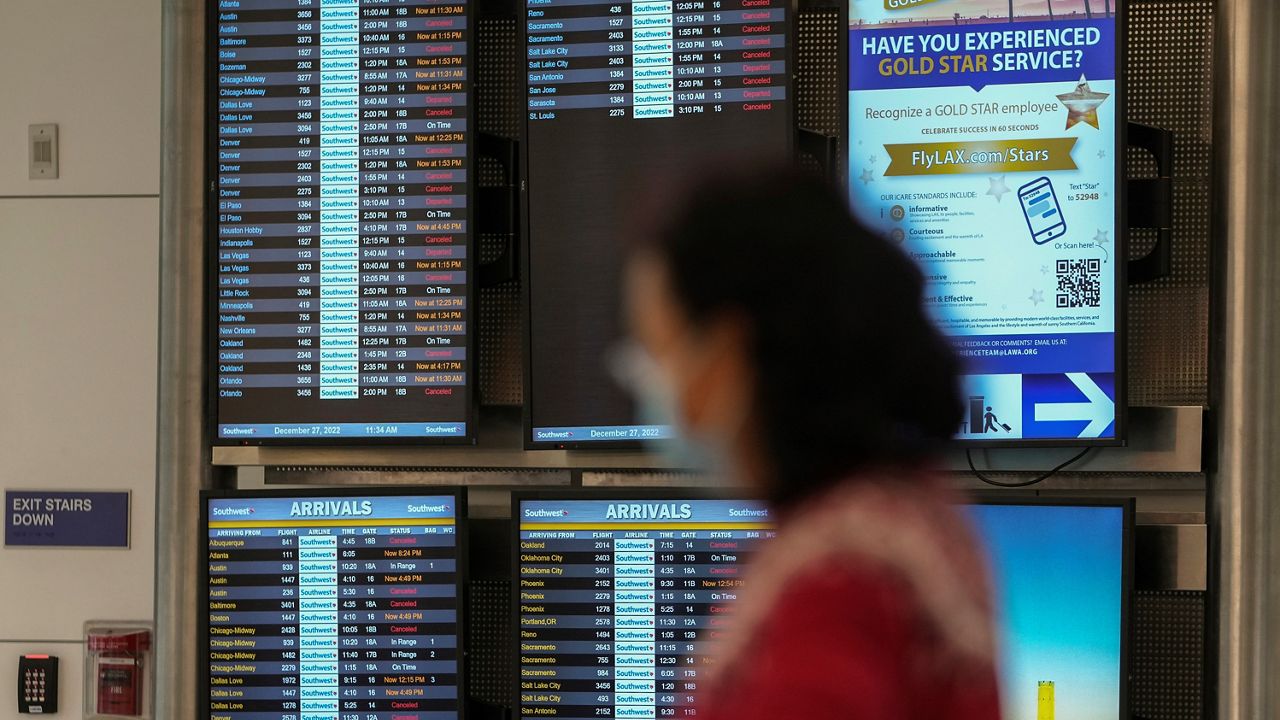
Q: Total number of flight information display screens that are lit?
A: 4